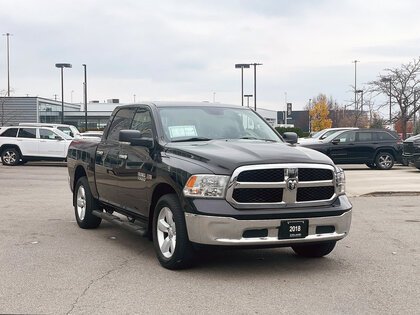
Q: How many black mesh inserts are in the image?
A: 4